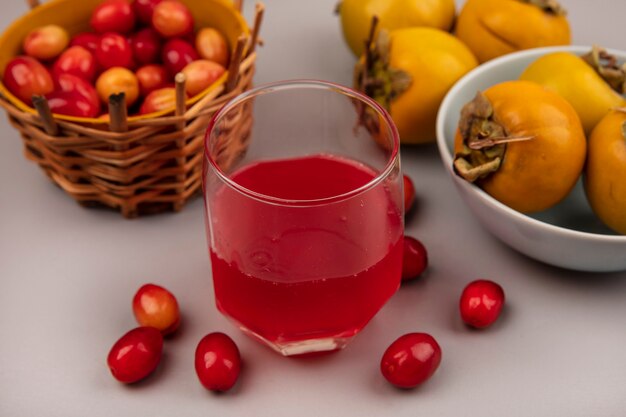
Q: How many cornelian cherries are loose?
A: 7